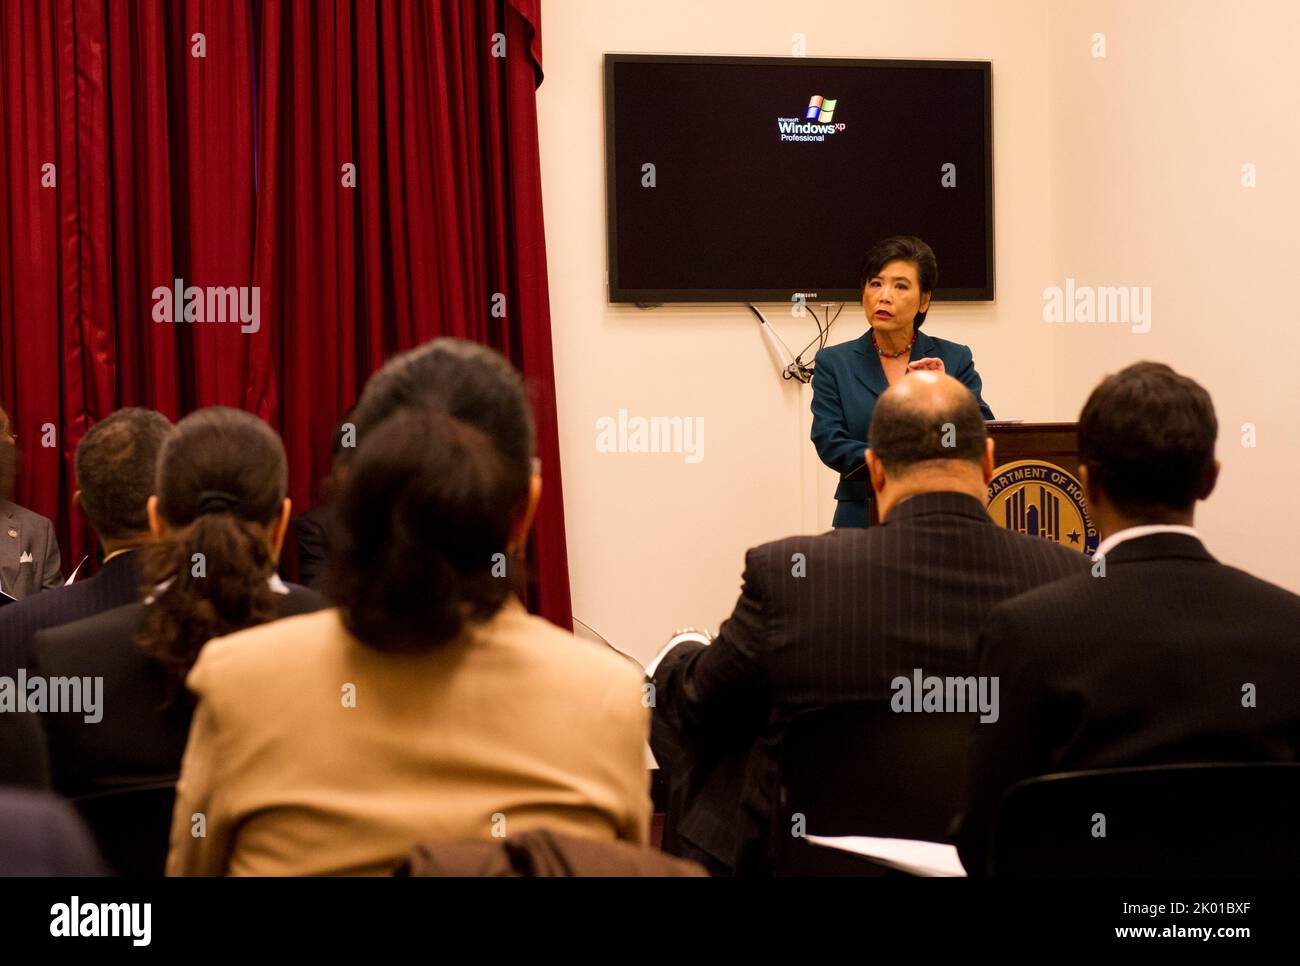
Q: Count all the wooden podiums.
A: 1